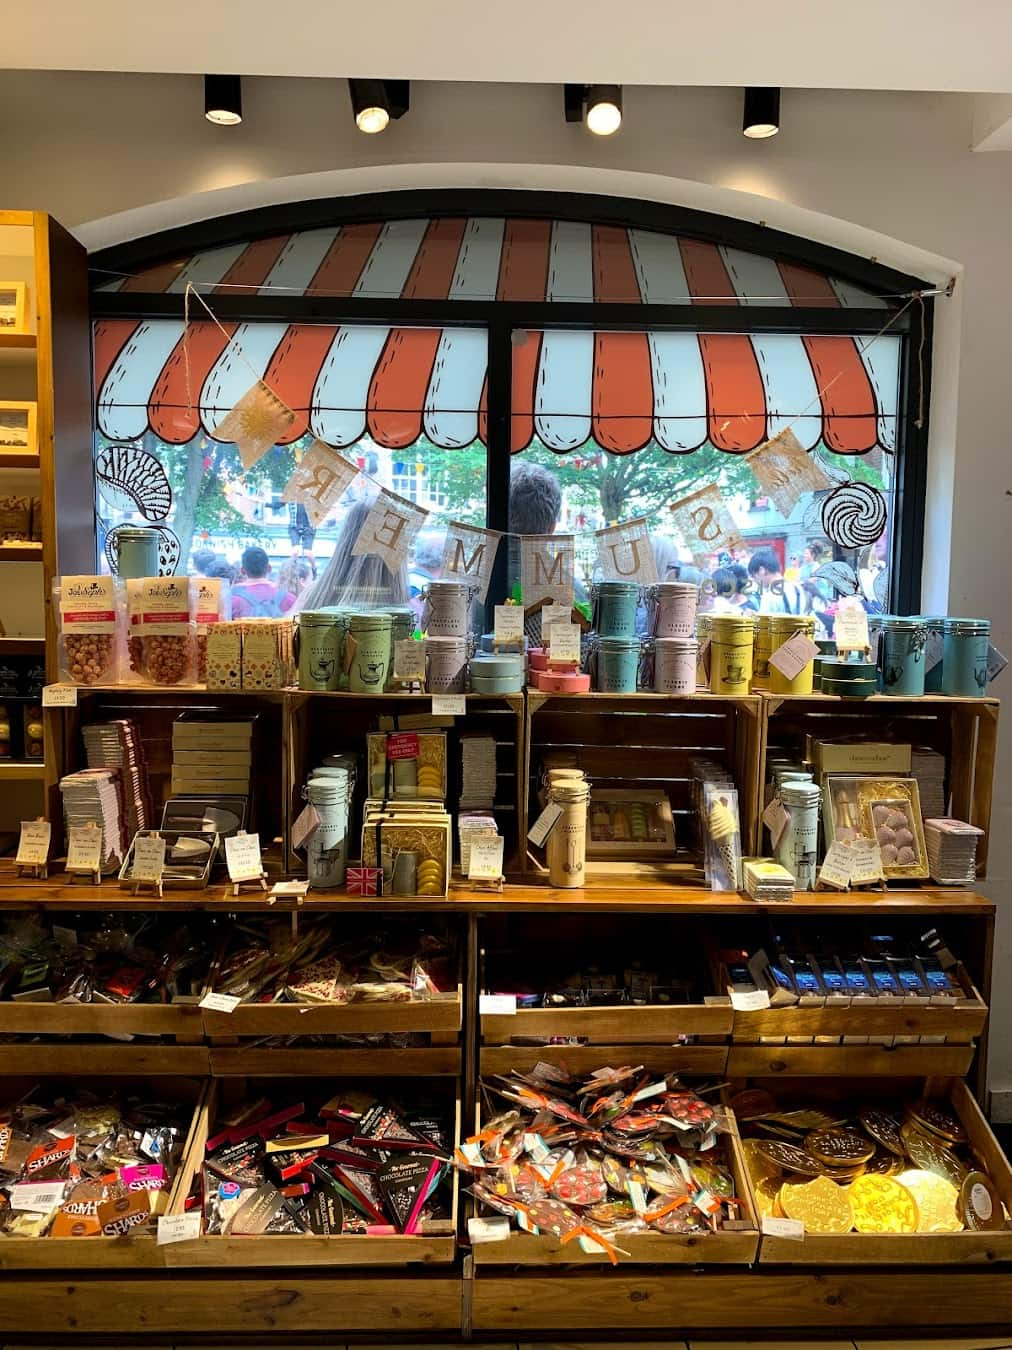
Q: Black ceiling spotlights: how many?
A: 4